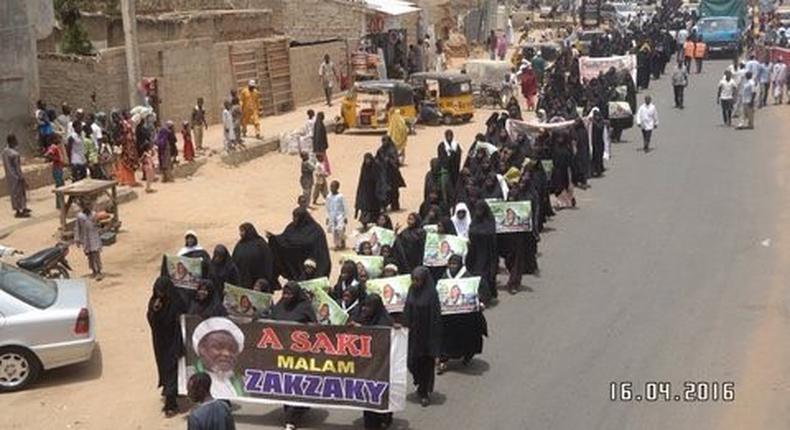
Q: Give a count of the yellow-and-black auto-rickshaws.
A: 2